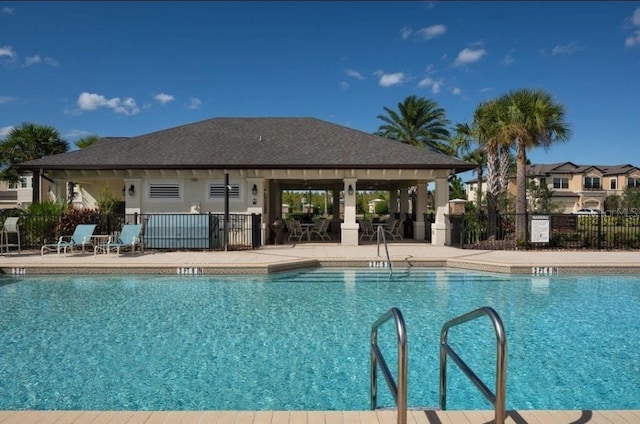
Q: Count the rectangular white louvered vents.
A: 2